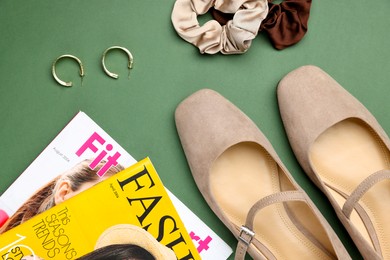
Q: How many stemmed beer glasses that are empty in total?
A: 0